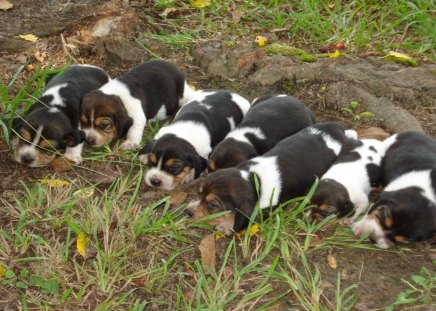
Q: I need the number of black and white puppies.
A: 7